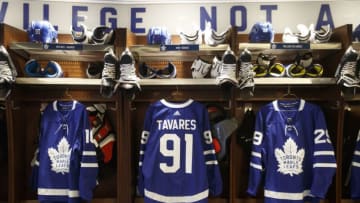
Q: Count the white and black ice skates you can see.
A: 6